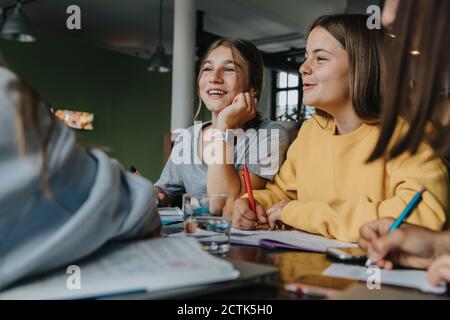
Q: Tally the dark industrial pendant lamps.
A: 2